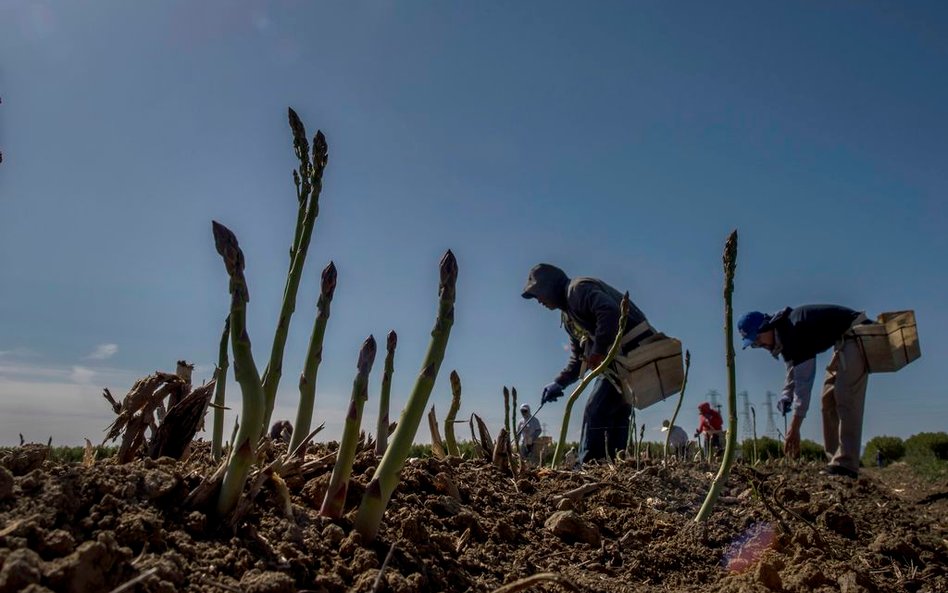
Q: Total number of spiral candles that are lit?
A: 0